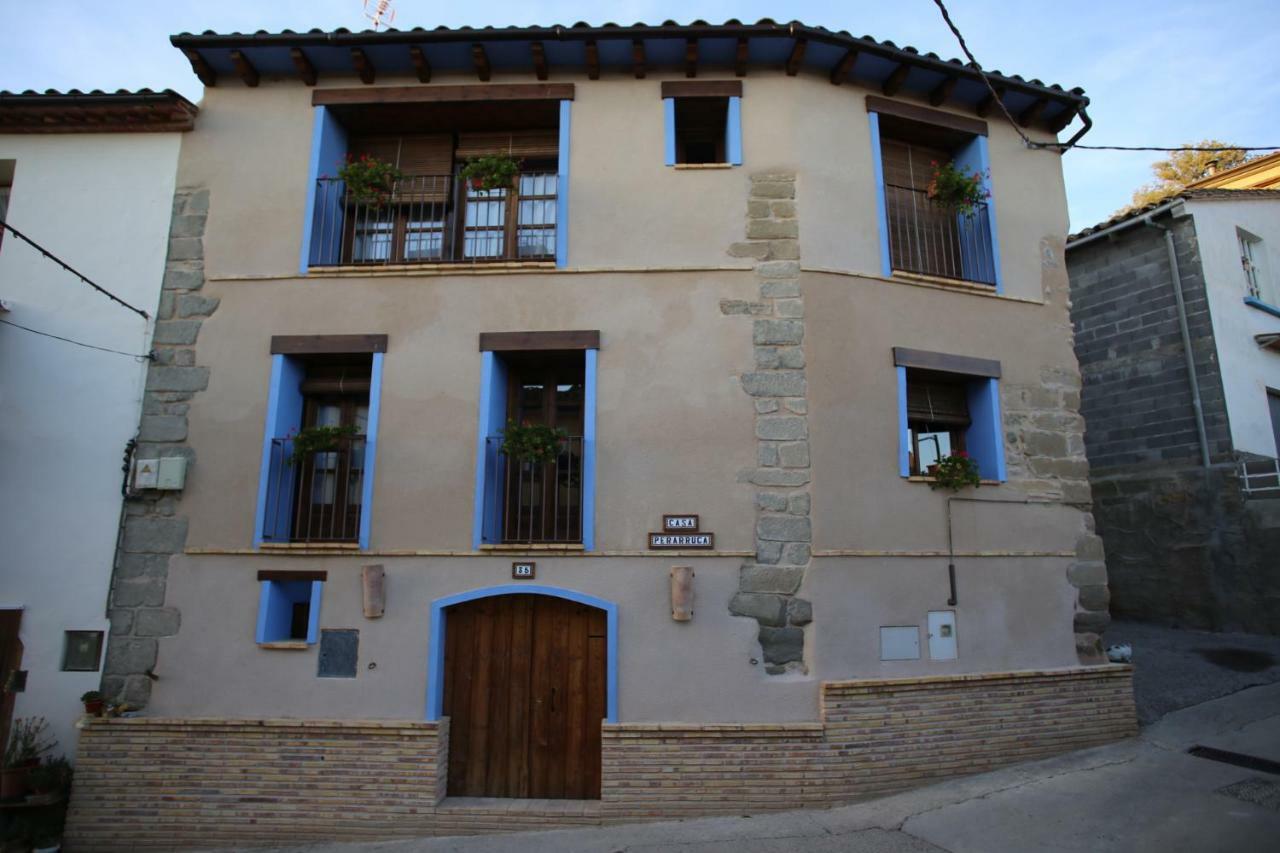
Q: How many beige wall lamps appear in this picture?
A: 2